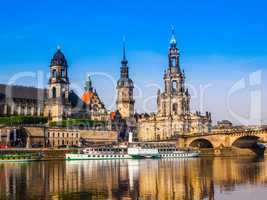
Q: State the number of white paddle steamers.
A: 1